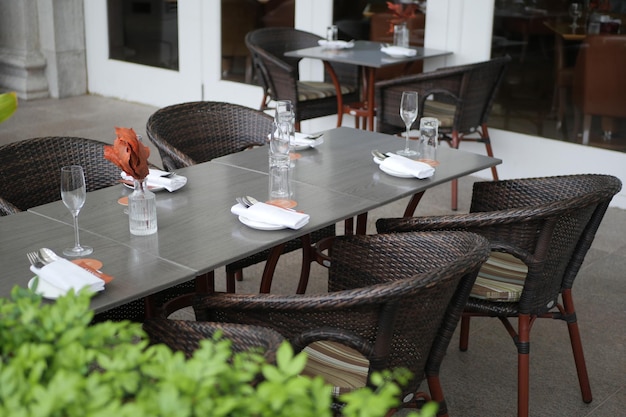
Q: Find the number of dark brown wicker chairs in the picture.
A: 7